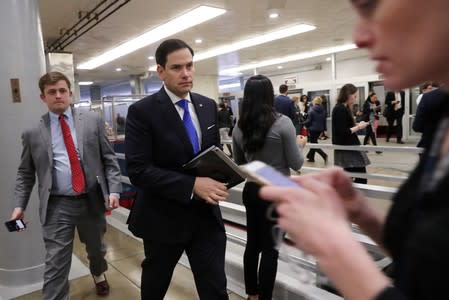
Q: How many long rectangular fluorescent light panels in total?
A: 3